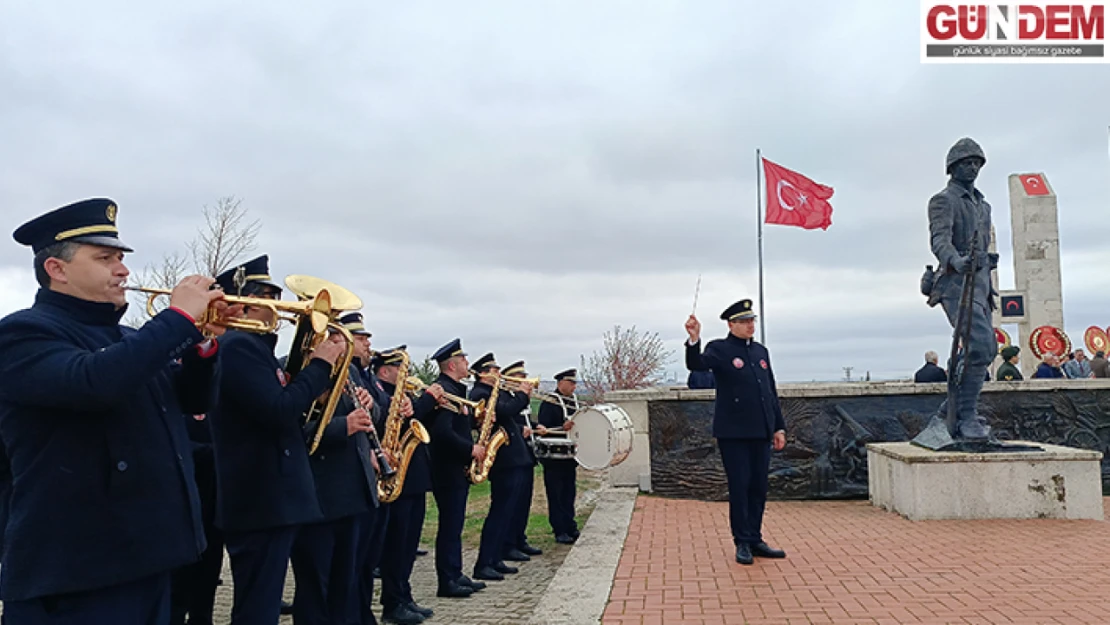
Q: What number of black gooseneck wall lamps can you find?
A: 0